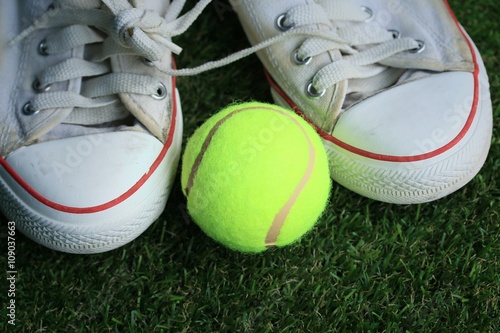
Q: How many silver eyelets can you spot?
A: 11